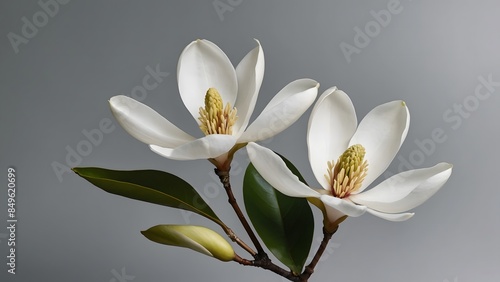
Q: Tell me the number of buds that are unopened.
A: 1